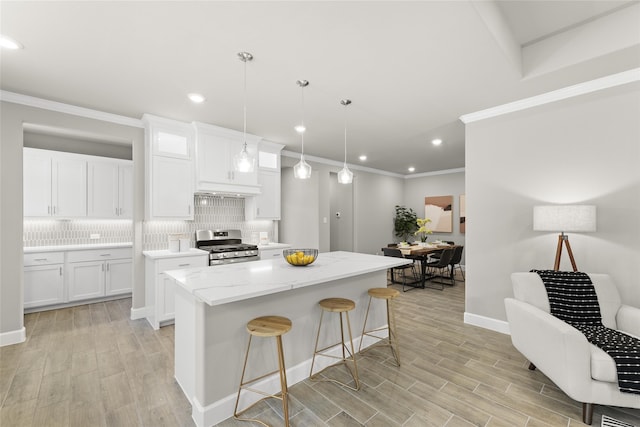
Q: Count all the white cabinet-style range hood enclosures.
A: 1